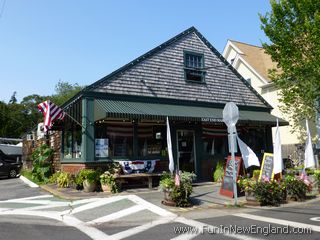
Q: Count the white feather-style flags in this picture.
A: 4